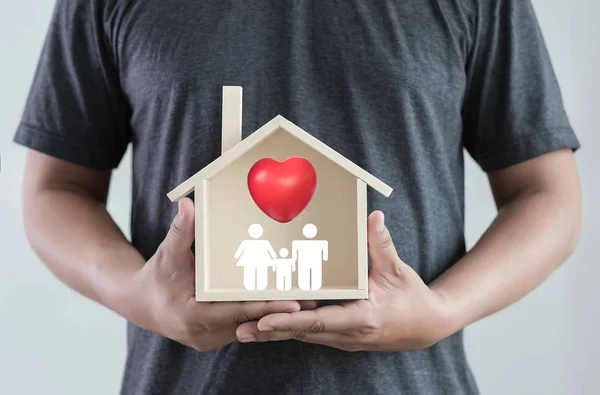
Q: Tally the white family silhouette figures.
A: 3